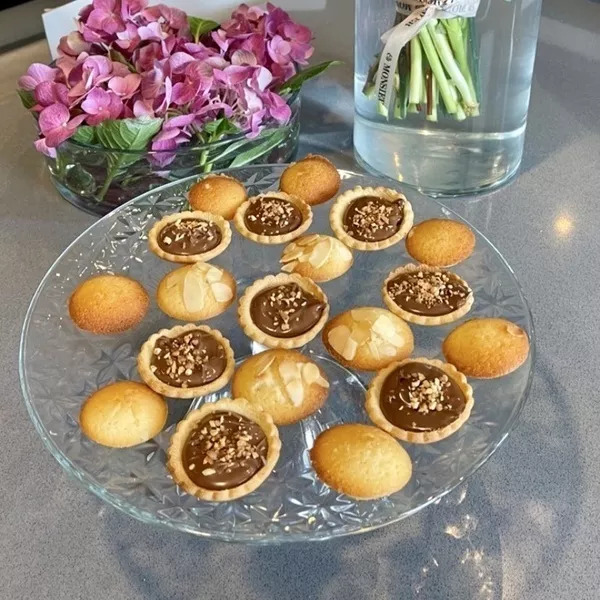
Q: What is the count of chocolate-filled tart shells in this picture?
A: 8